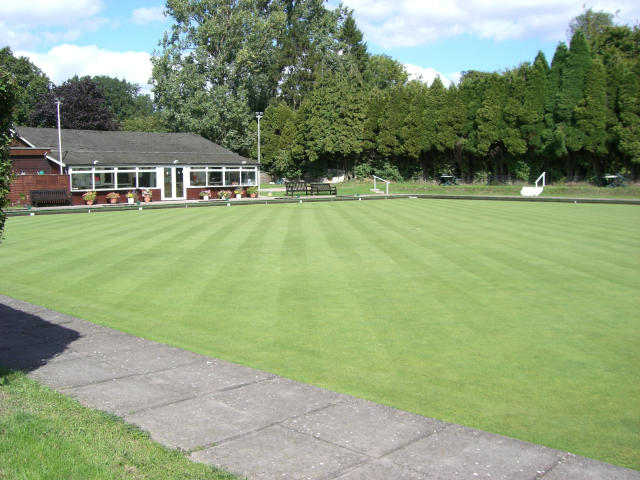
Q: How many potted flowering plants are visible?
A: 8